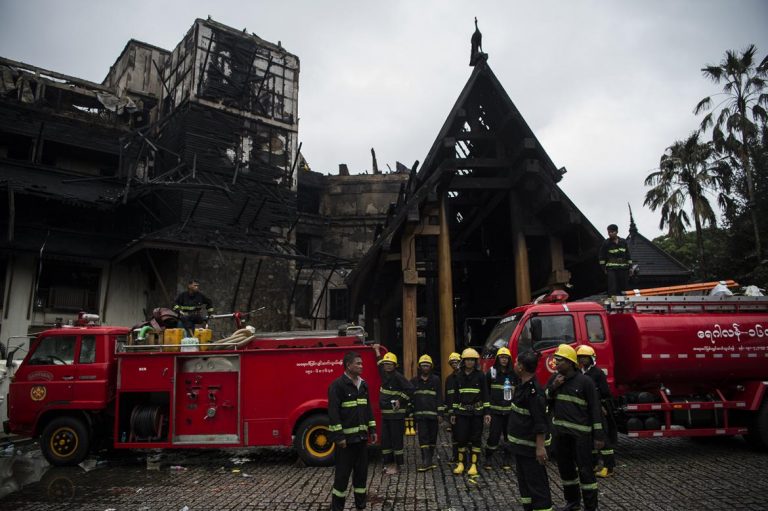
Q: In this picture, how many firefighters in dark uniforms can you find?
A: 11